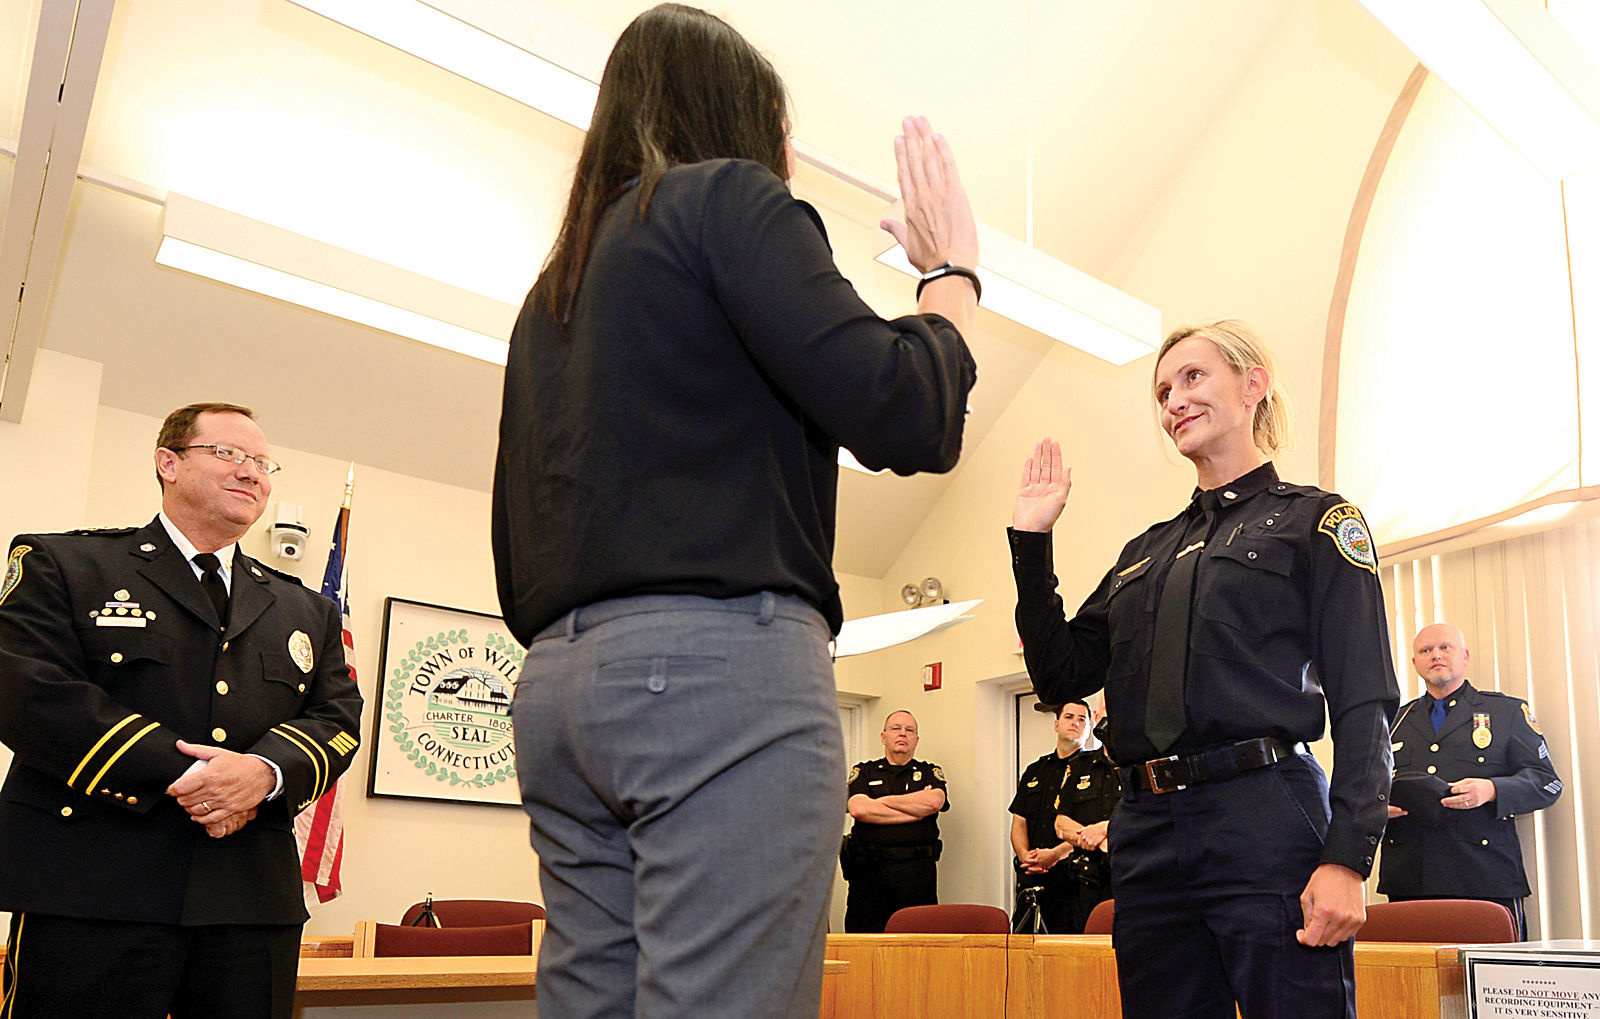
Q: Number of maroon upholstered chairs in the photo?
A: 5